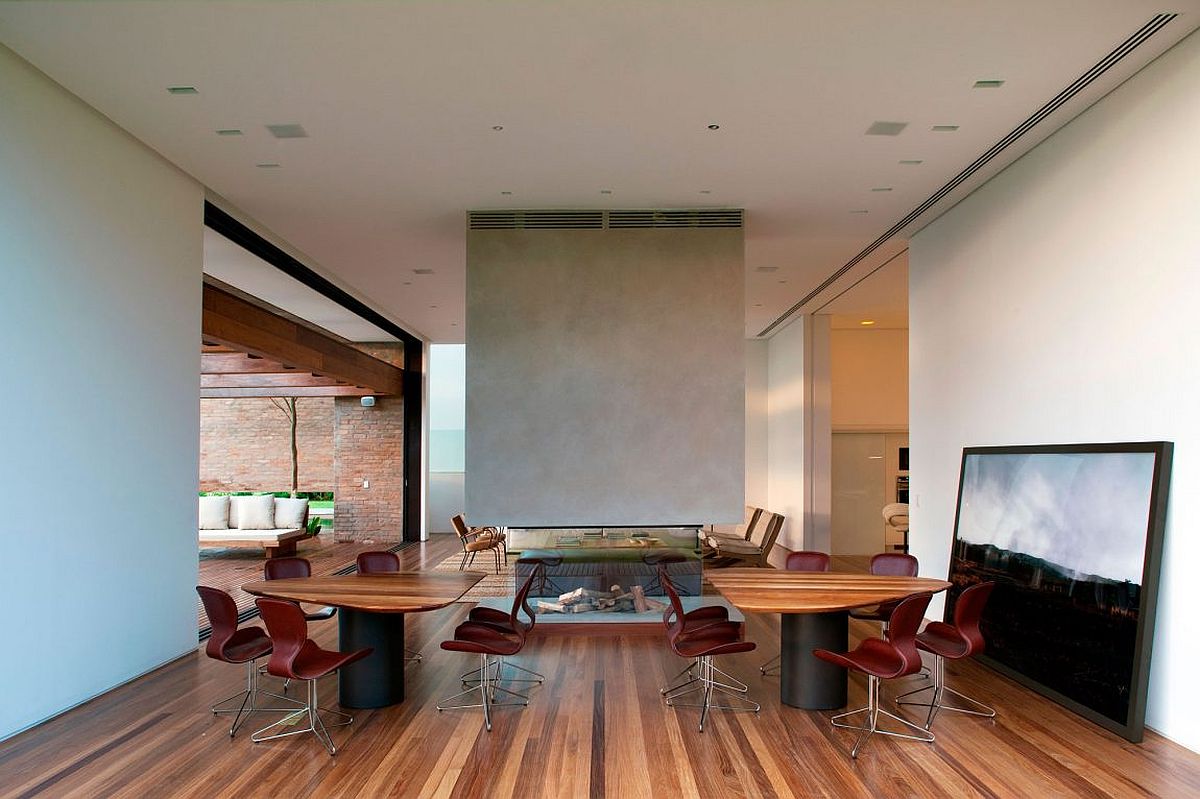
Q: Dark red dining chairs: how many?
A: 12